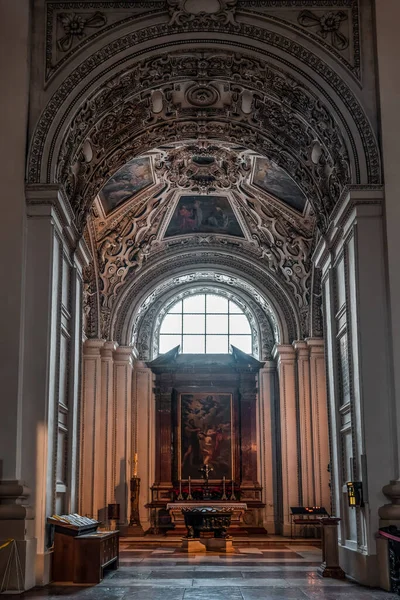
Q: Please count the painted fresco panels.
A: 3